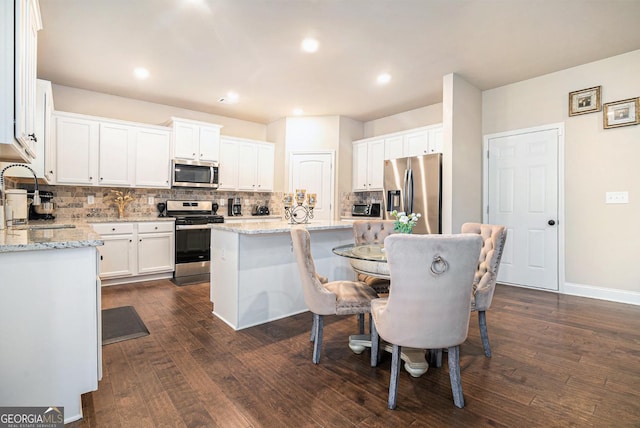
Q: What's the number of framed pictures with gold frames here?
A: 2